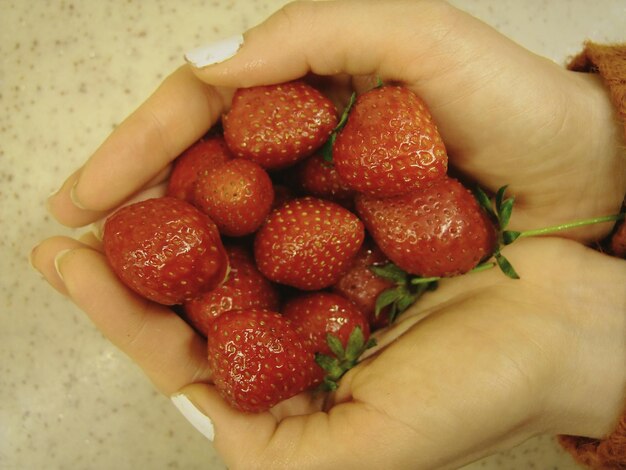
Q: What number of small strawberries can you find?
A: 12